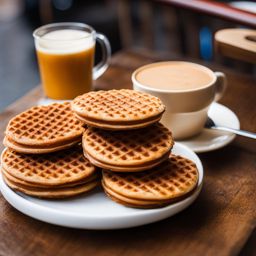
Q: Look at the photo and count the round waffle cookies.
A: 5